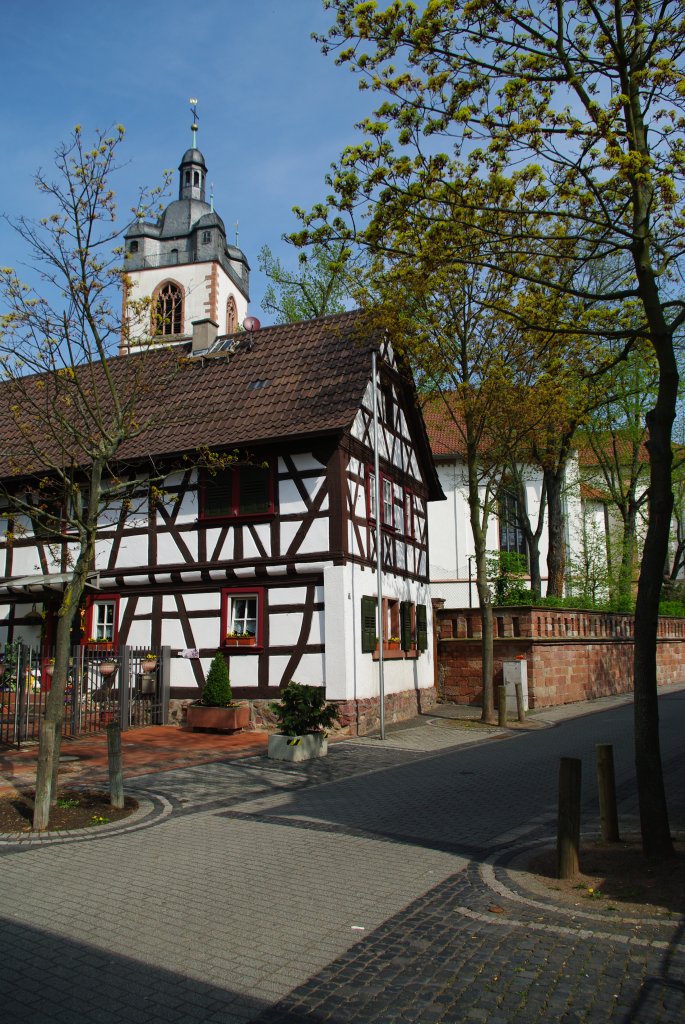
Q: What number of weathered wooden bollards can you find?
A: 6